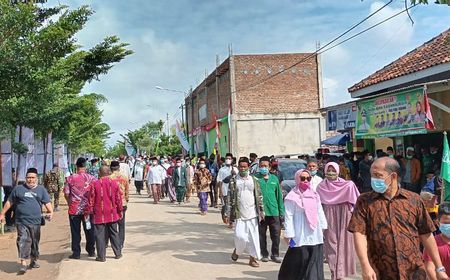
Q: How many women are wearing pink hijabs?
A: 2